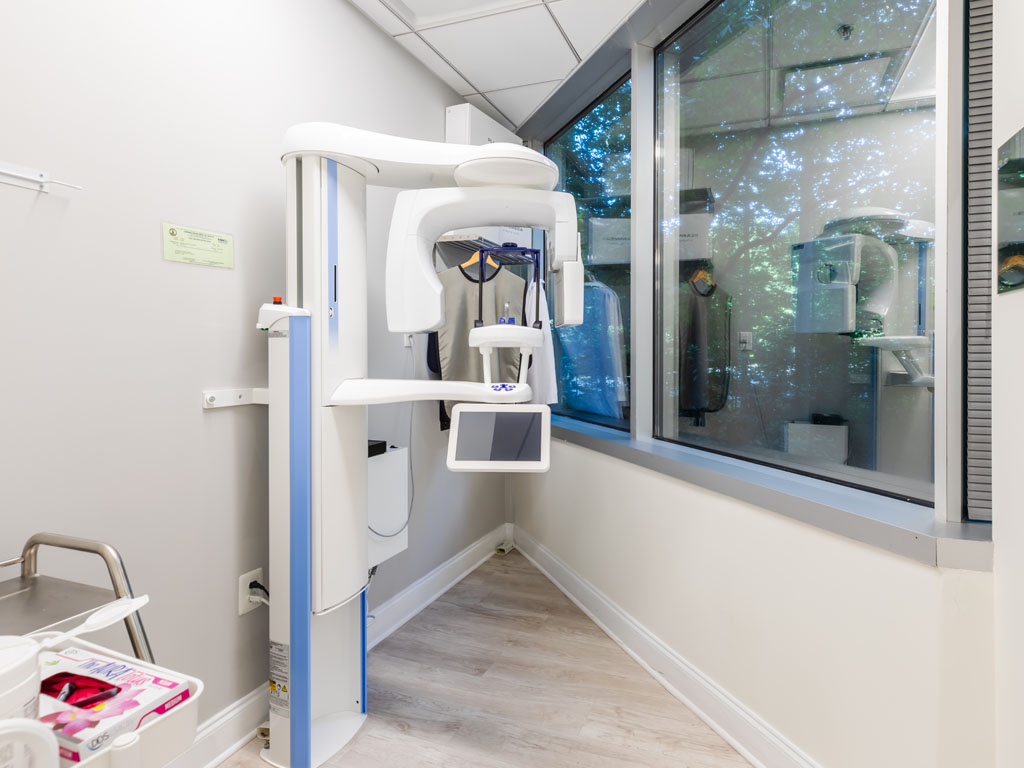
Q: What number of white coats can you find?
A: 1